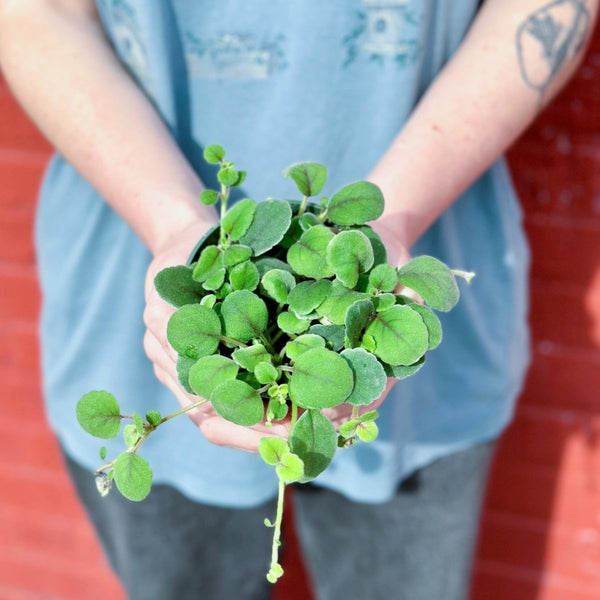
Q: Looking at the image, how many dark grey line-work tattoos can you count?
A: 1